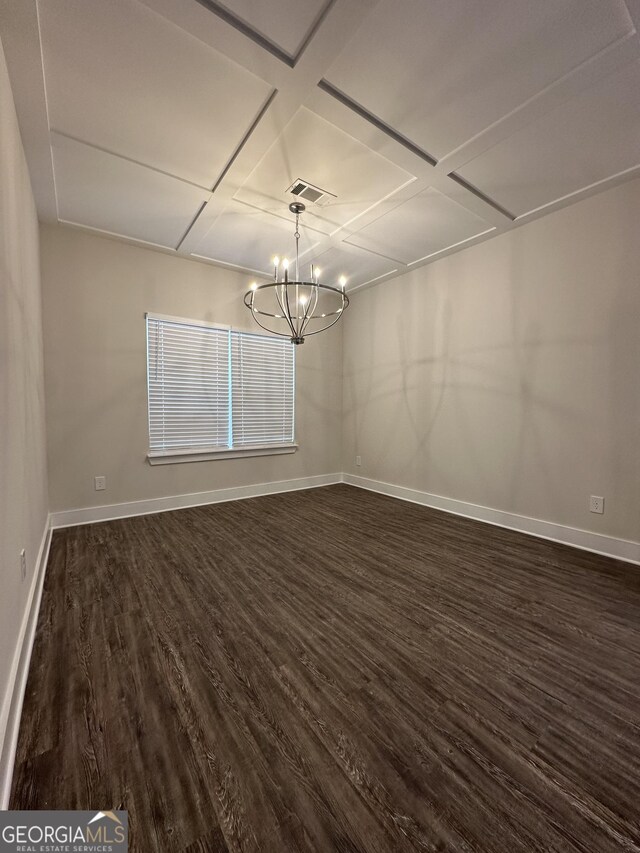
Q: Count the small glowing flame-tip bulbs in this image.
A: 6